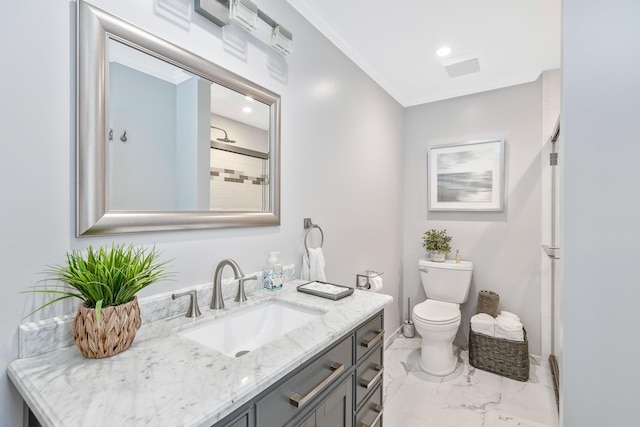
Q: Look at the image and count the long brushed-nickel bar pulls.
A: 4